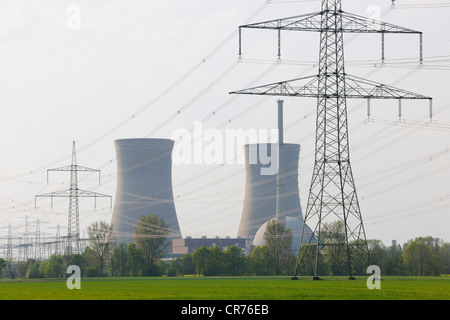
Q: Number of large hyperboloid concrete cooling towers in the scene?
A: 2